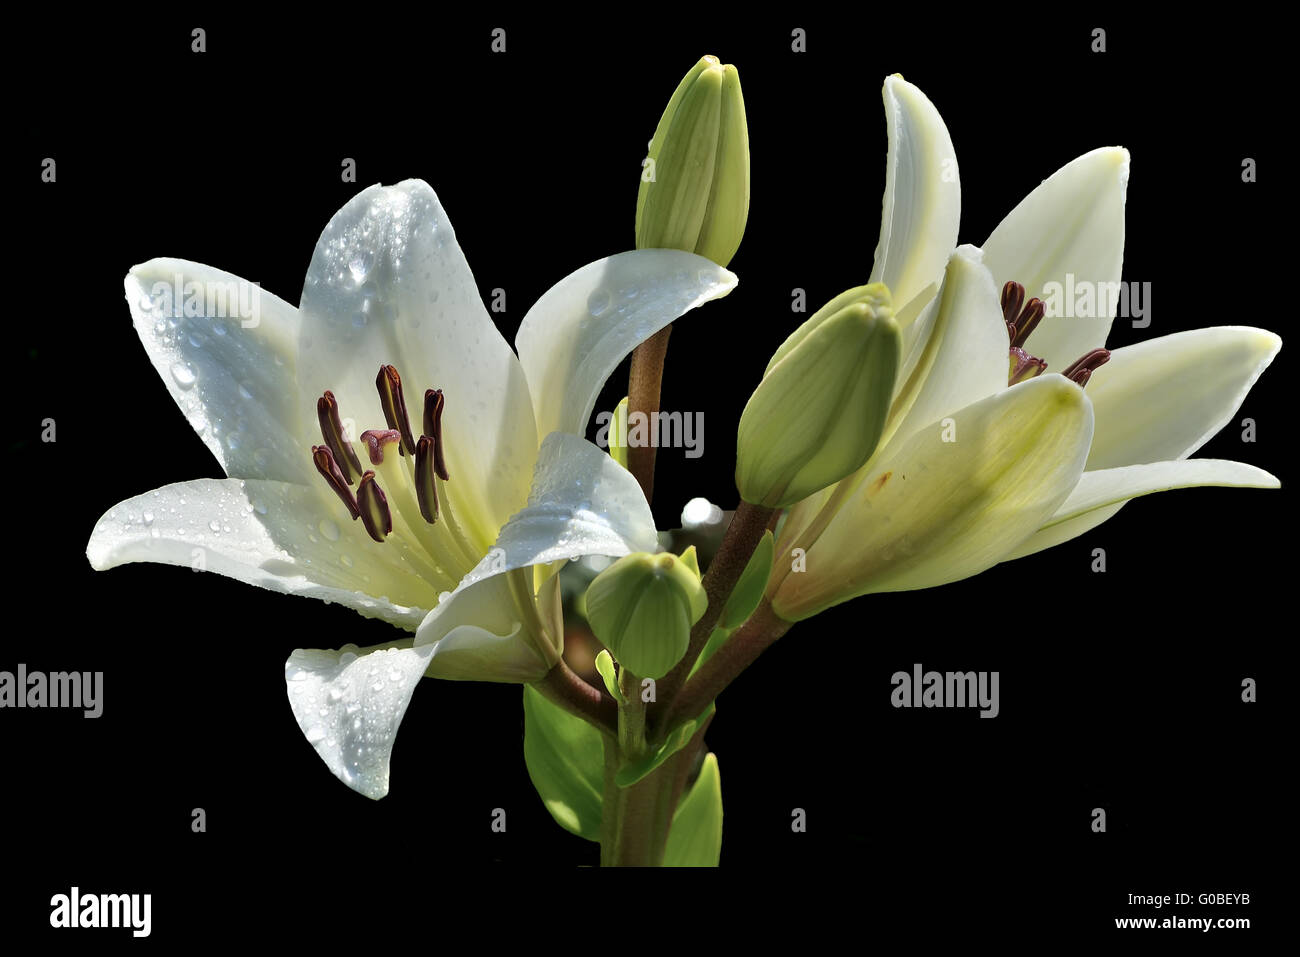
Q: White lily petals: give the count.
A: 12